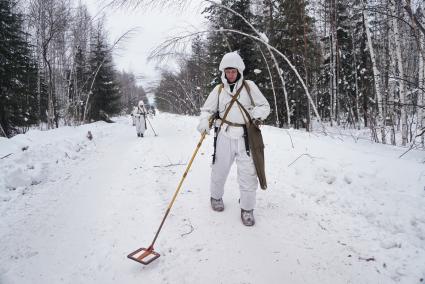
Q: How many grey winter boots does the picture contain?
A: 2